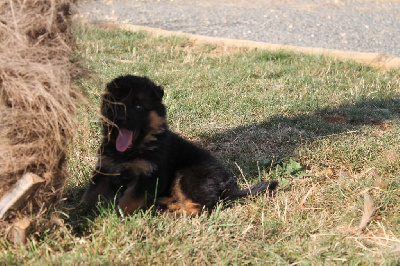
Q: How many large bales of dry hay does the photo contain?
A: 1